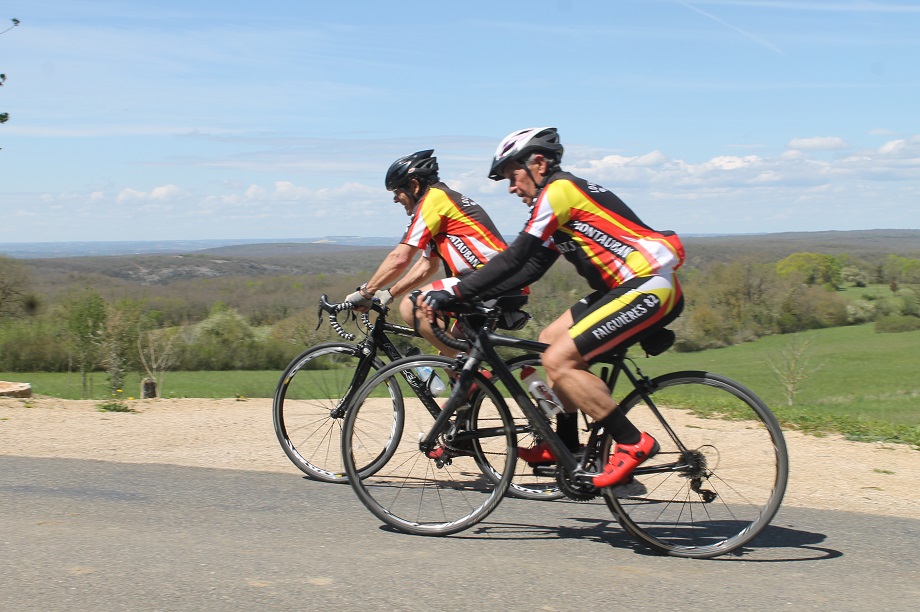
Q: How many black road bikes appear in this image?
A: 2